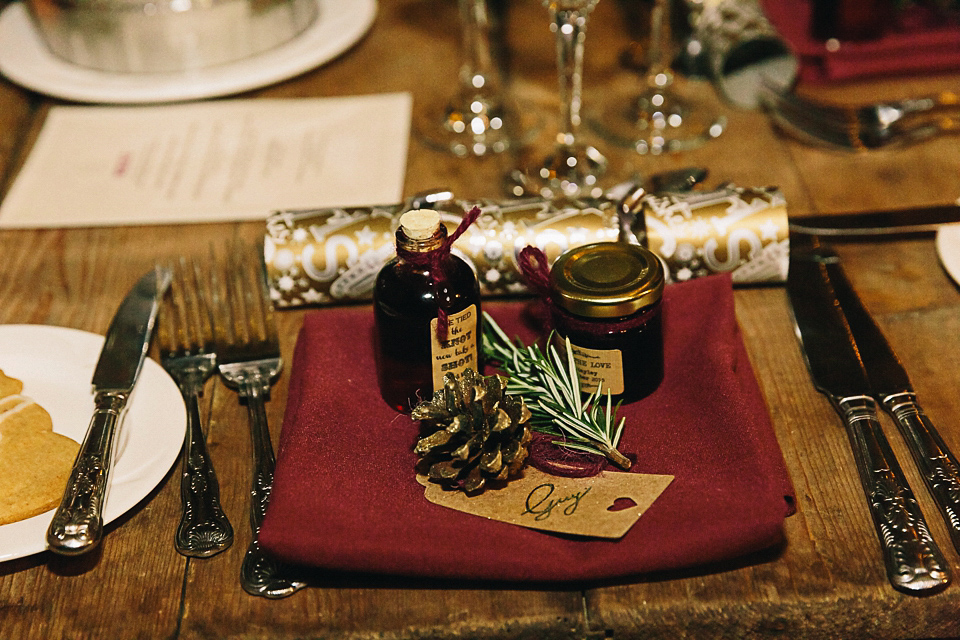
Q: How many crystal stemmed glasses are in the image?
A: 3